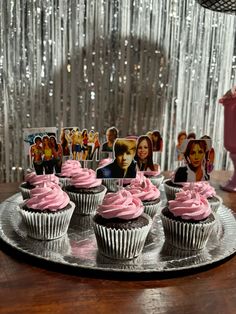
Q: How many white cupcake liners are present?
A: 11